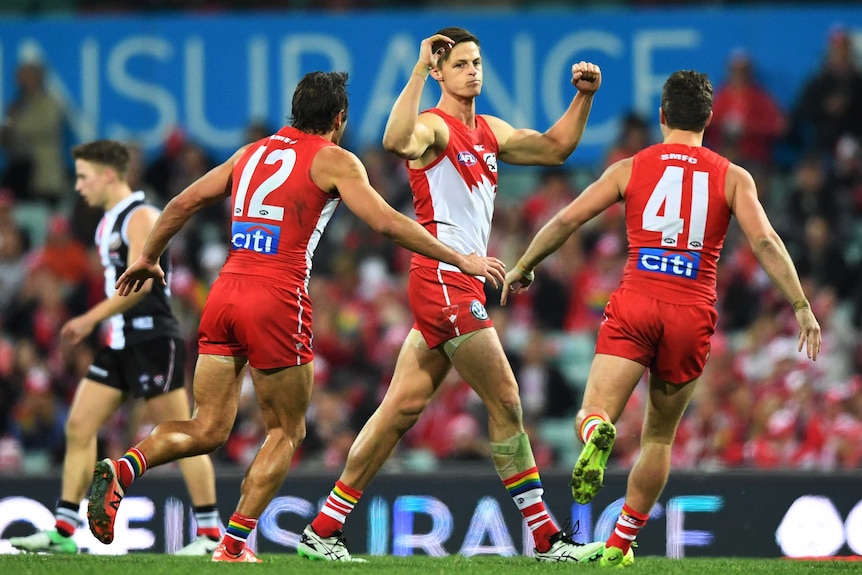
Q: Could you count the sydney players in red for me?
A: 3